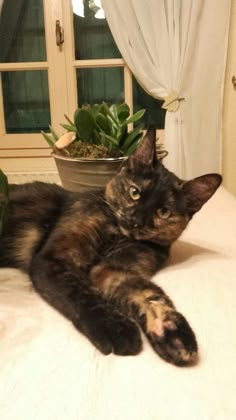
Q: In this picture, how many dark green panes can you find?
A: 5